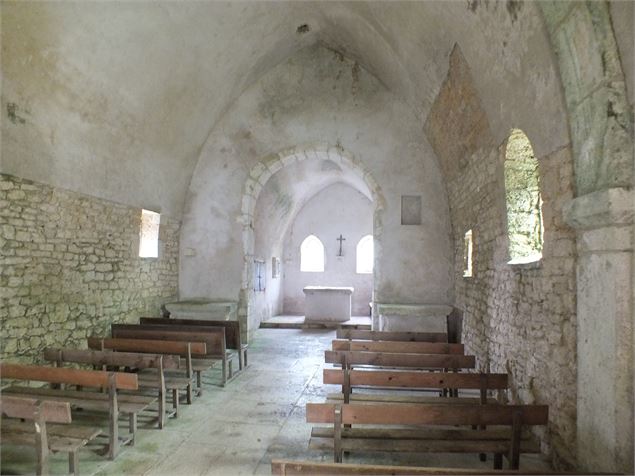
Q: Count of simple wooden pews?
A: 12